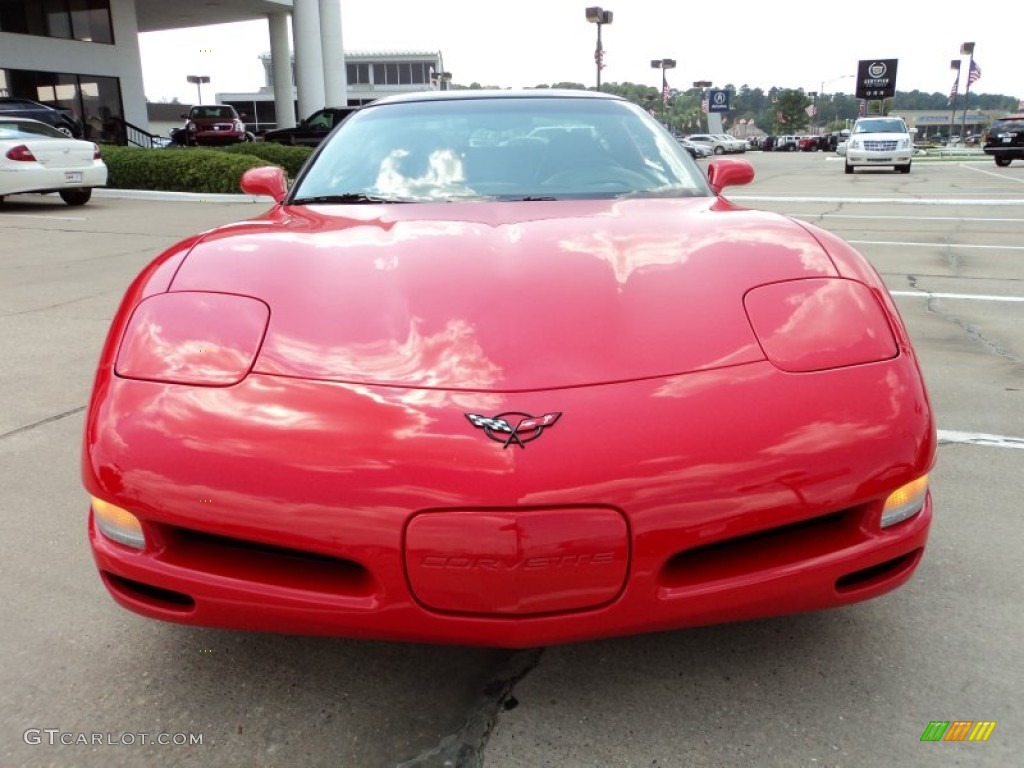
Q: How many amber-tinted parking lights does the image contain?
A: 2